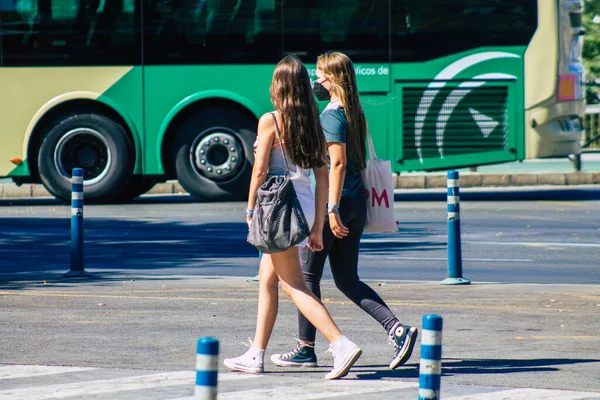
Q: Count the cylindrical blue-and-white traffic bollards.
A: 4